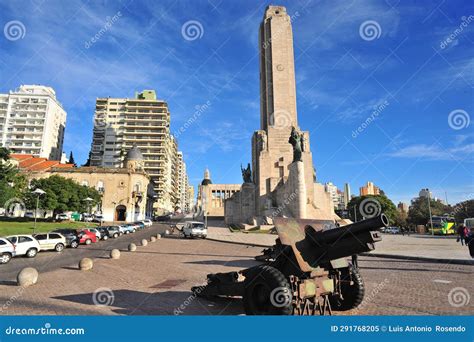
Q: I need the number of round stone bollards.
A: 8